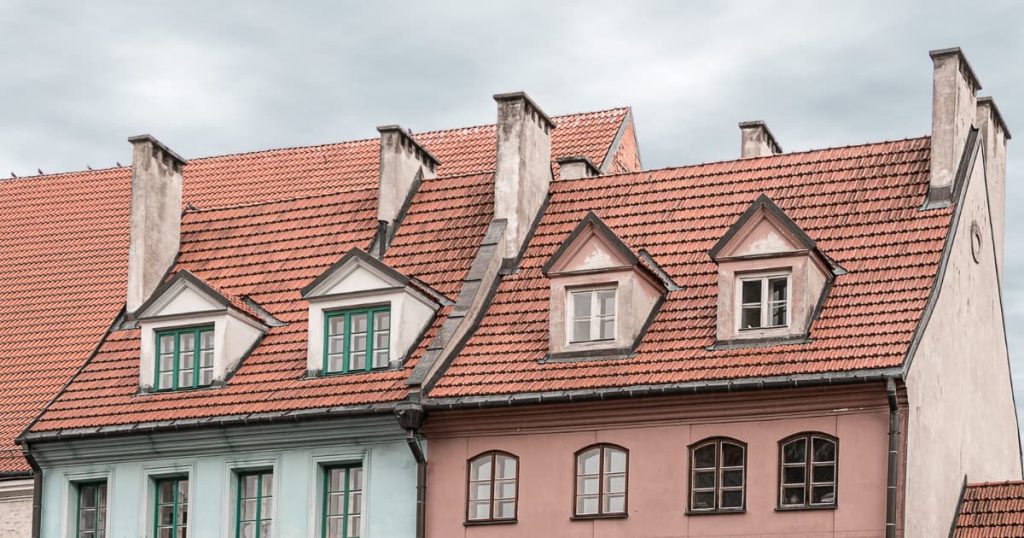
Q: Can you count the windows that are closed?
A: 12